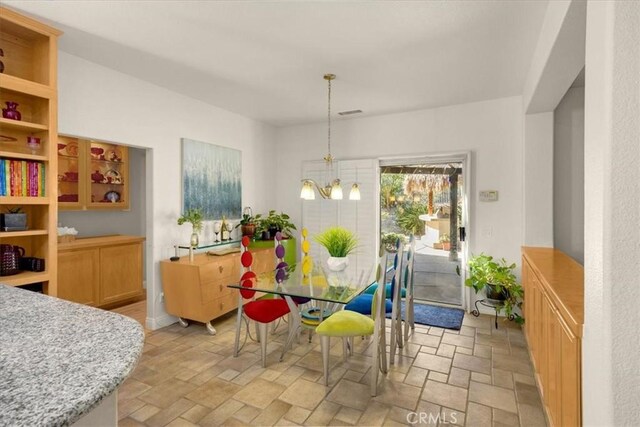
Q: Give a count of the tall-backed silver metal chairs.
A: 6